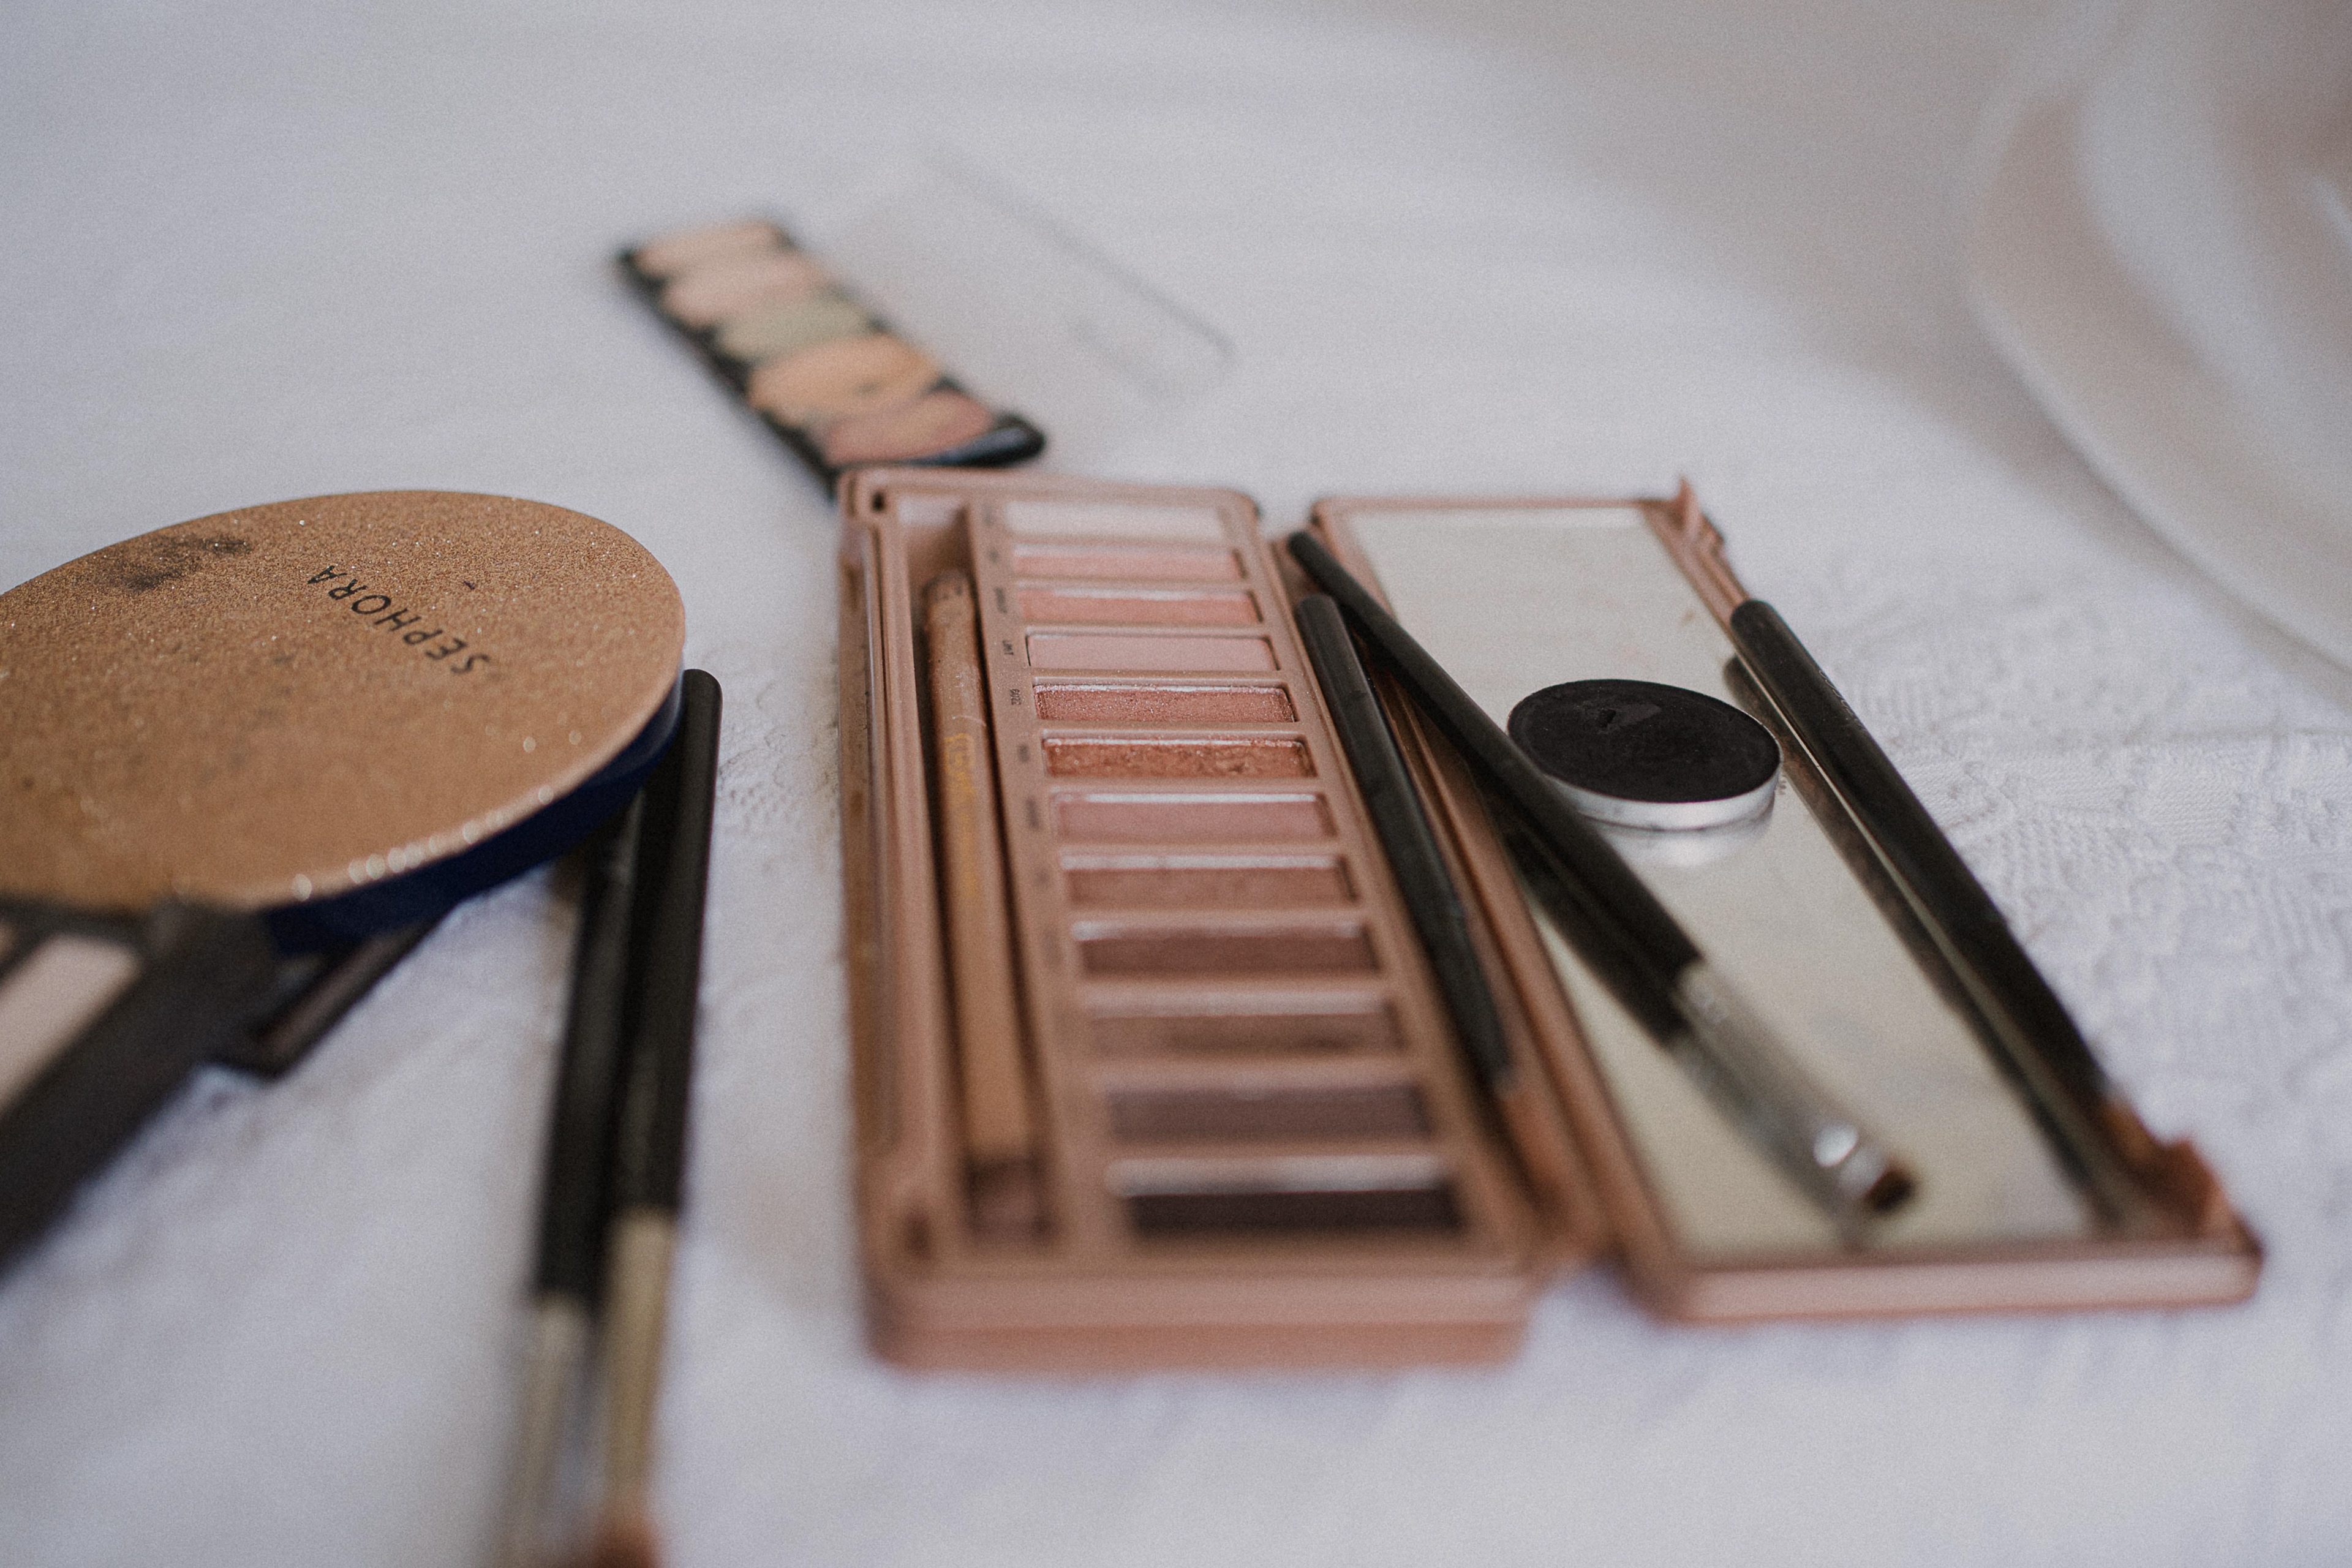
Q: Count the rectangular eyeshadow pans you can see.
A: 12